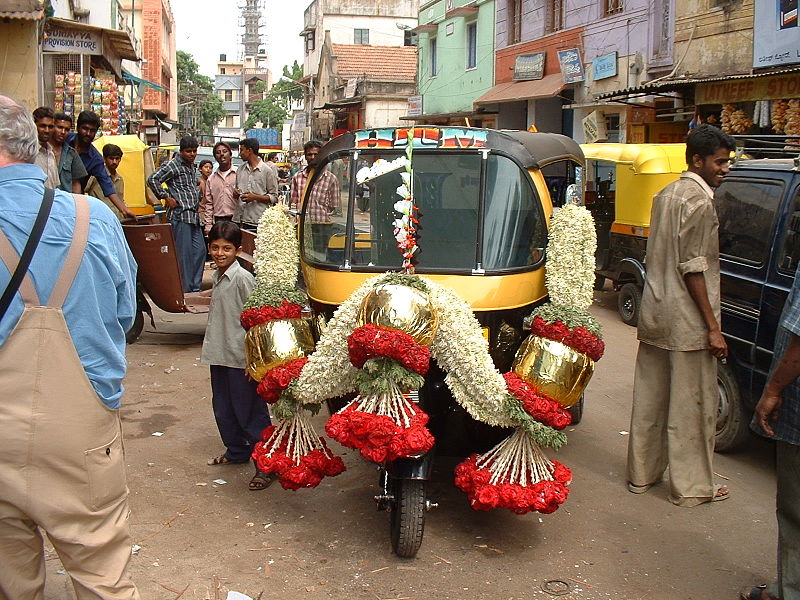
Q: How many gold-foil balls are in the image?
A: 3